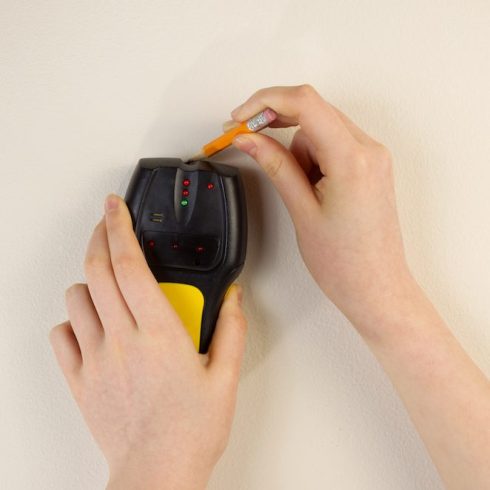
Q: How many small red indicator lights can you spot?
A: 6